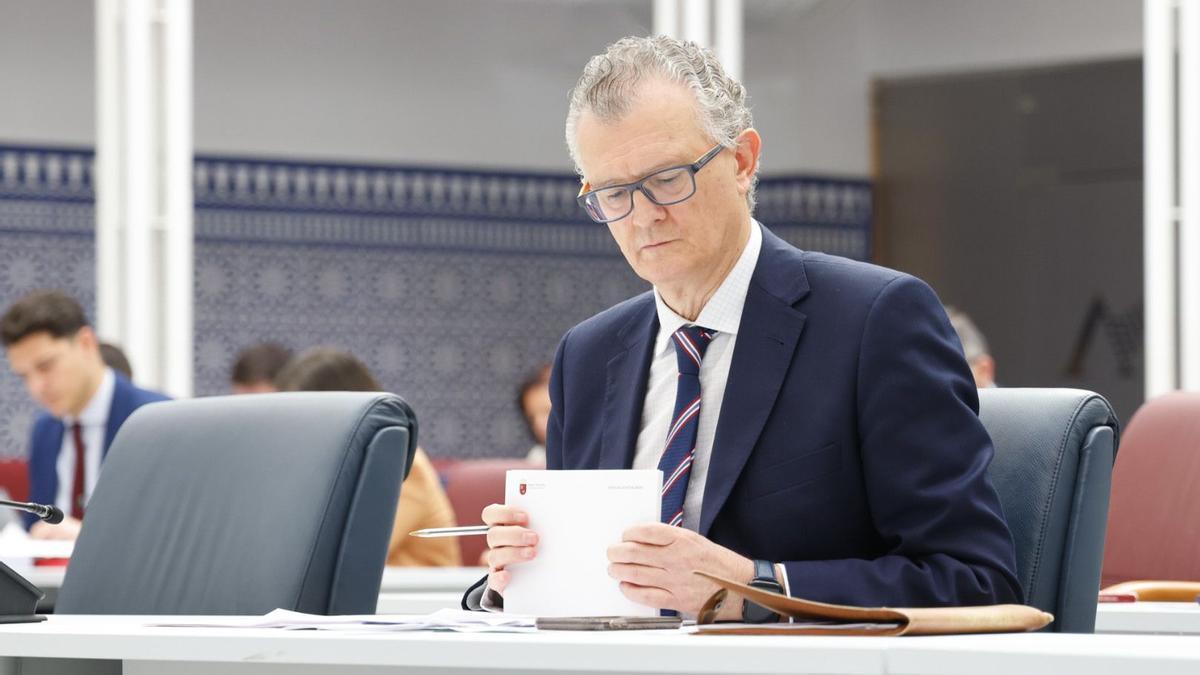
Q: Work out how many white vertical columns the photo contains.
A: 3